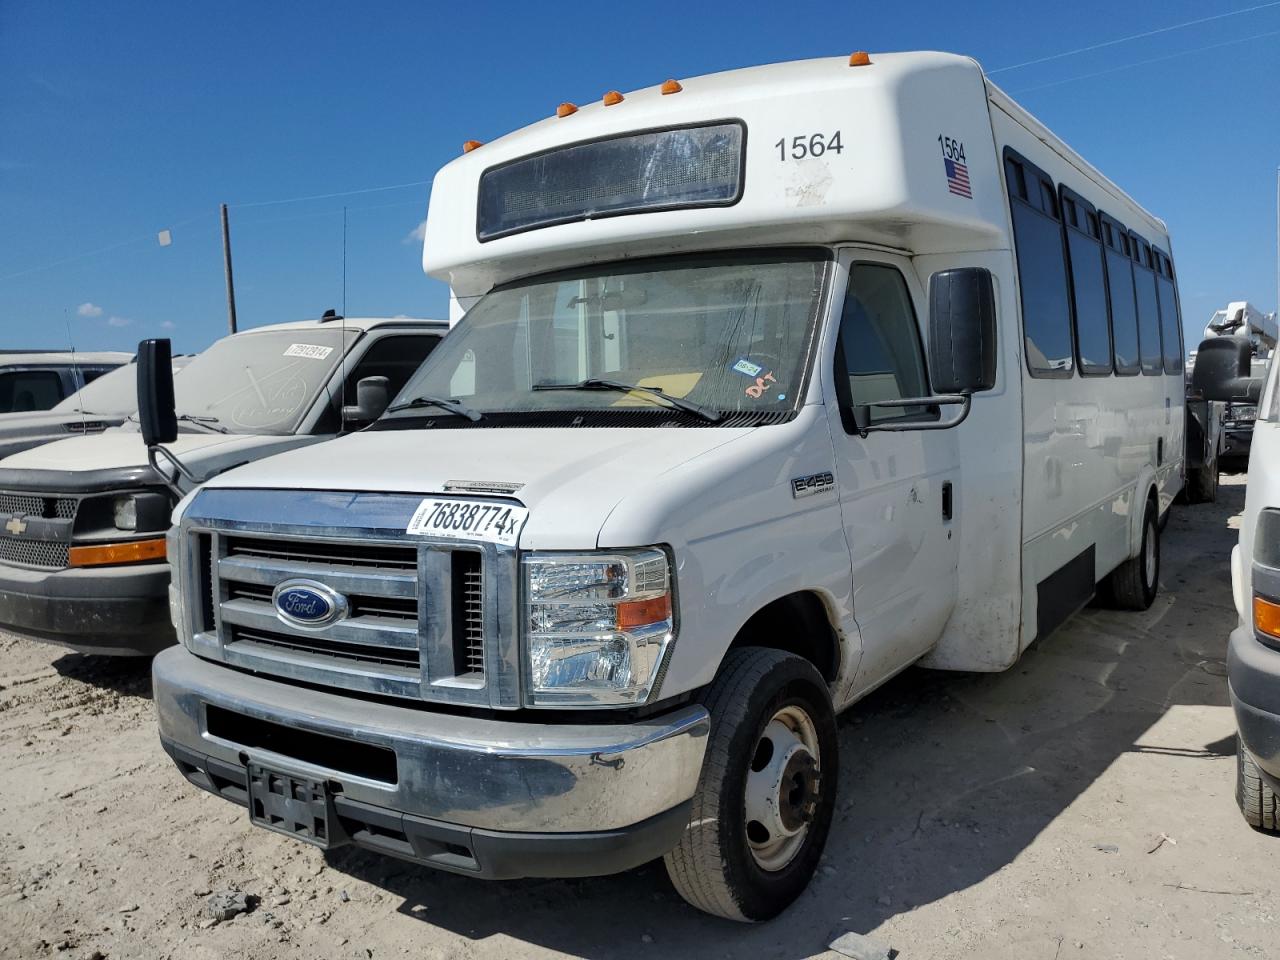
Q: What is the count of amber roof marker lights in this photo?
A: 5